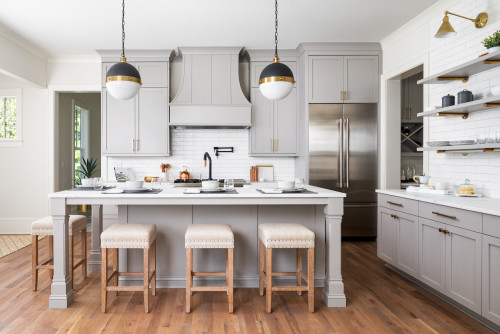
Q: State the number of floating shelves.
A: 3